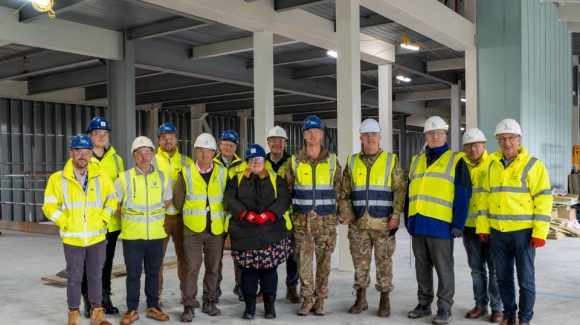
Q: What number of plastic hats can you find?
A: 13